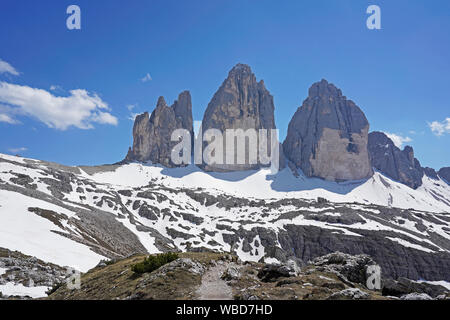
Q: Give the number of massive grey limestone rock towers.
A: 3